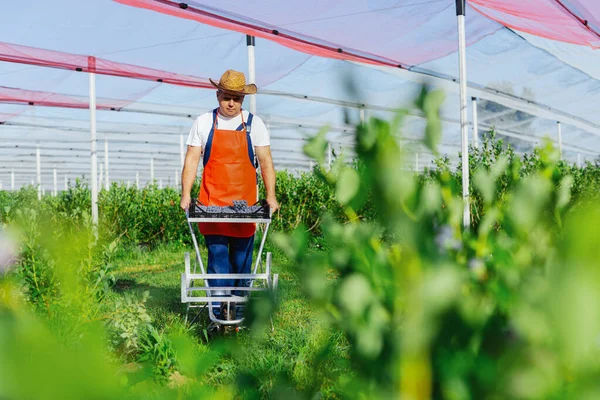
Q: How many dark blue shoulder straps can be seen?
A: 2